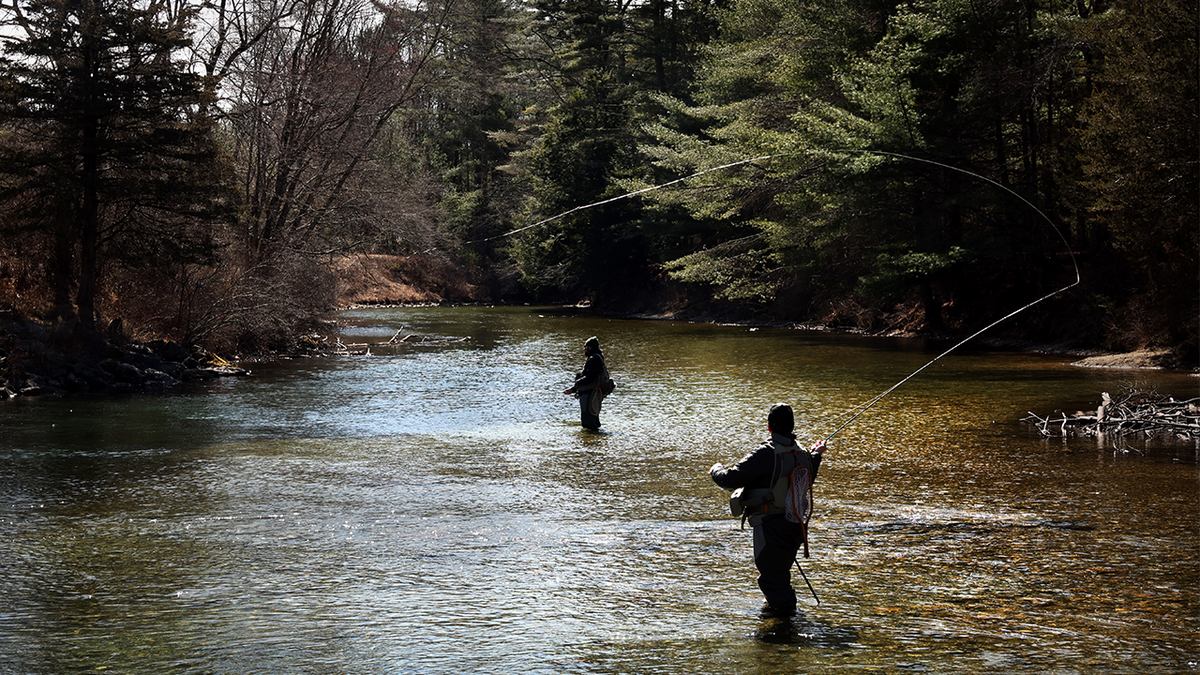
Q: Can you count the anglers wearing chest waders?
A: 2